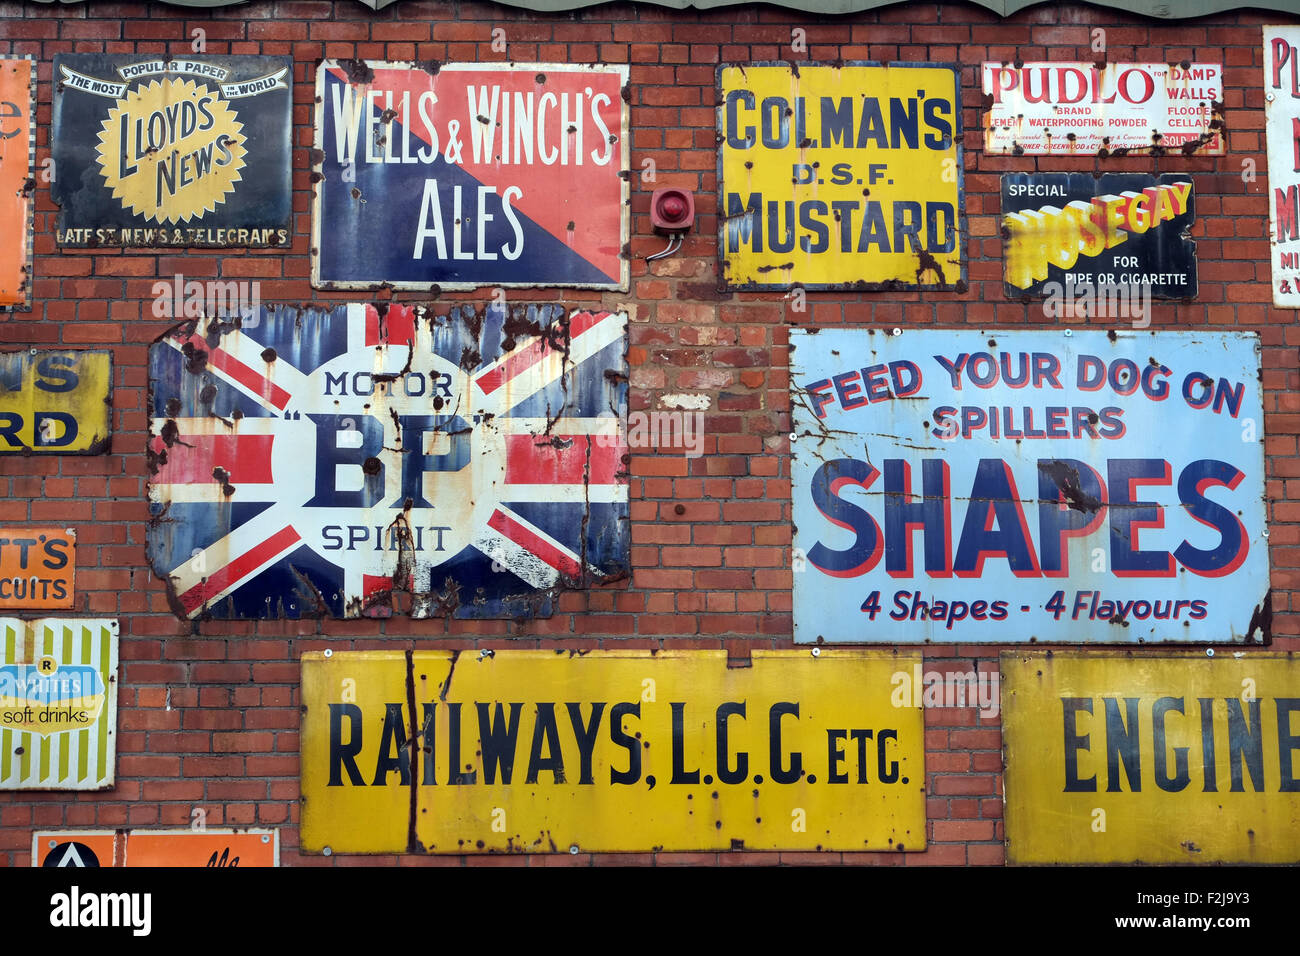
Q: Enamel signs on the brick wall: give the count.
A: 15